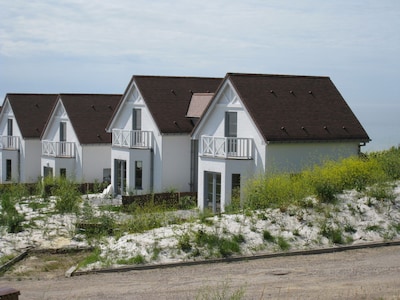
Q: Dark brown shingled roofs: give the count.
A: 4